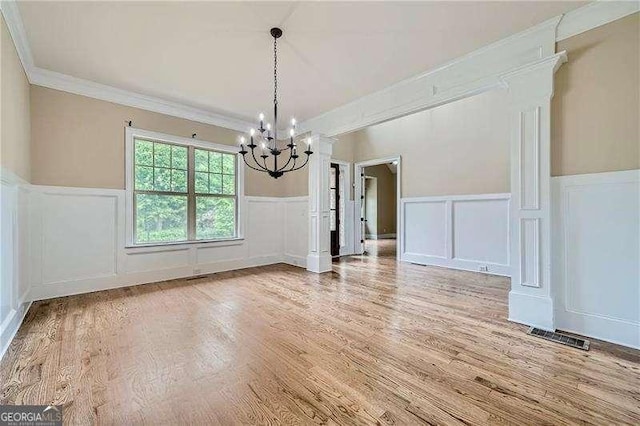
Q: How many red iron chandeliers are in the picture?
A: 0